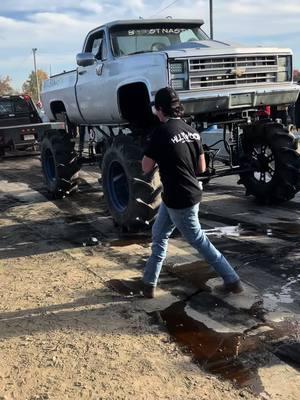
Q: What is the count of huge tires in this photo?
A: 3